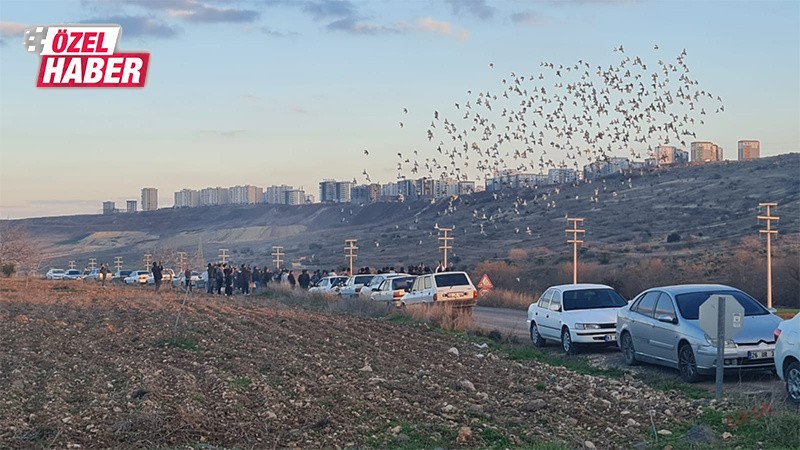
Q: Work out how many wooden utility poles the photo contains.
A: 11